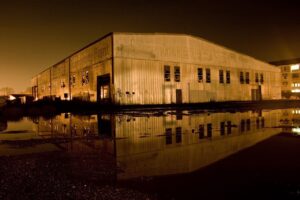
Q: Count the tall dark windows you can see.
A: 10